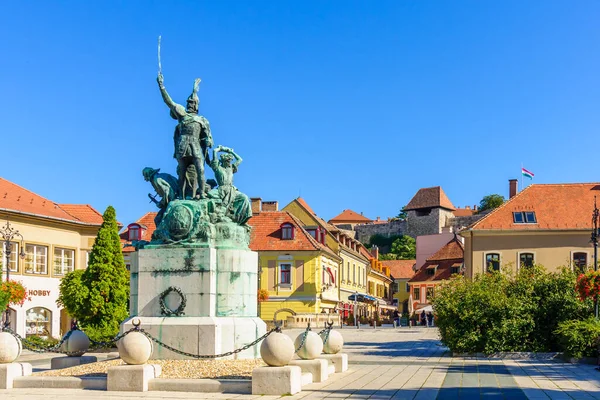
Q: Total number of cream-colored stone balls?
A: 6